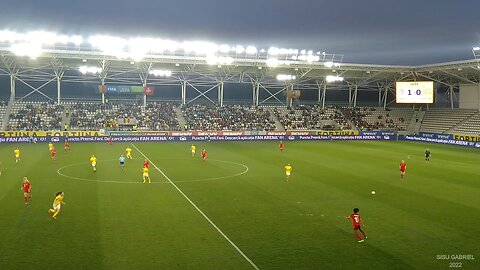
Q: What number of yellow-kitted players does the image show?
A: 8